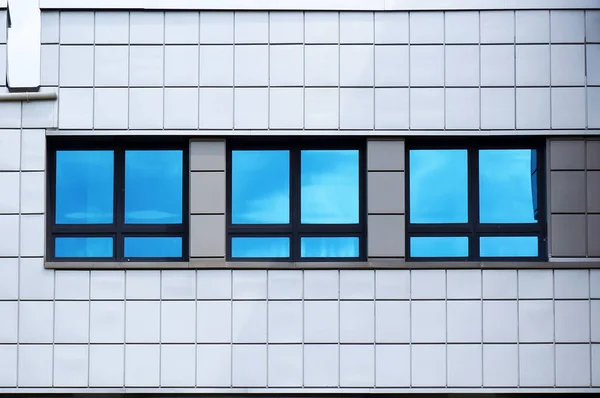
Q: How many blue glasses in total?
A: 12